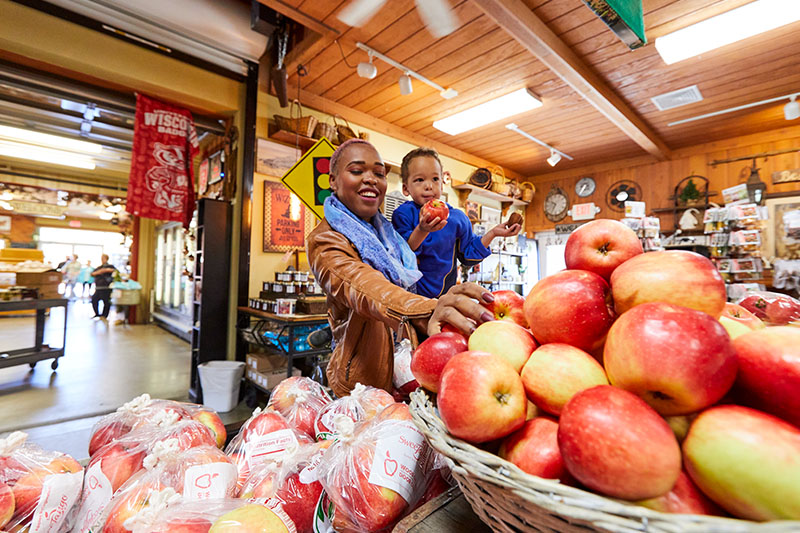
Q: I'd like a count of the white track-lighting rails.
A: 3